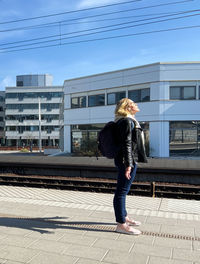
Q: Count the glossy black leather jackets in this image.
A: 1